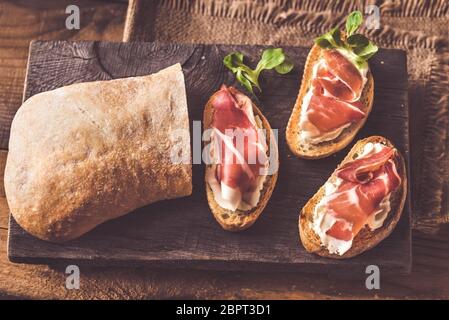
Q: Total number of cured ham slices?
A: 3